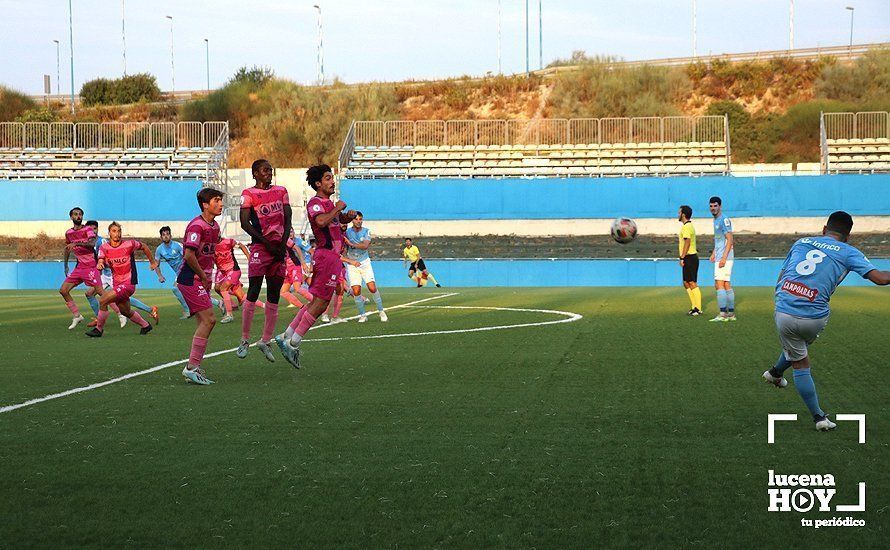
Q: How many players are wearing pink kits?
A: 8